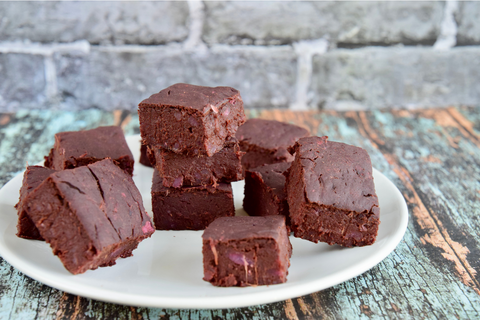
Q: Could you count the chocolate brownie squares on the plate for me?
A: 11